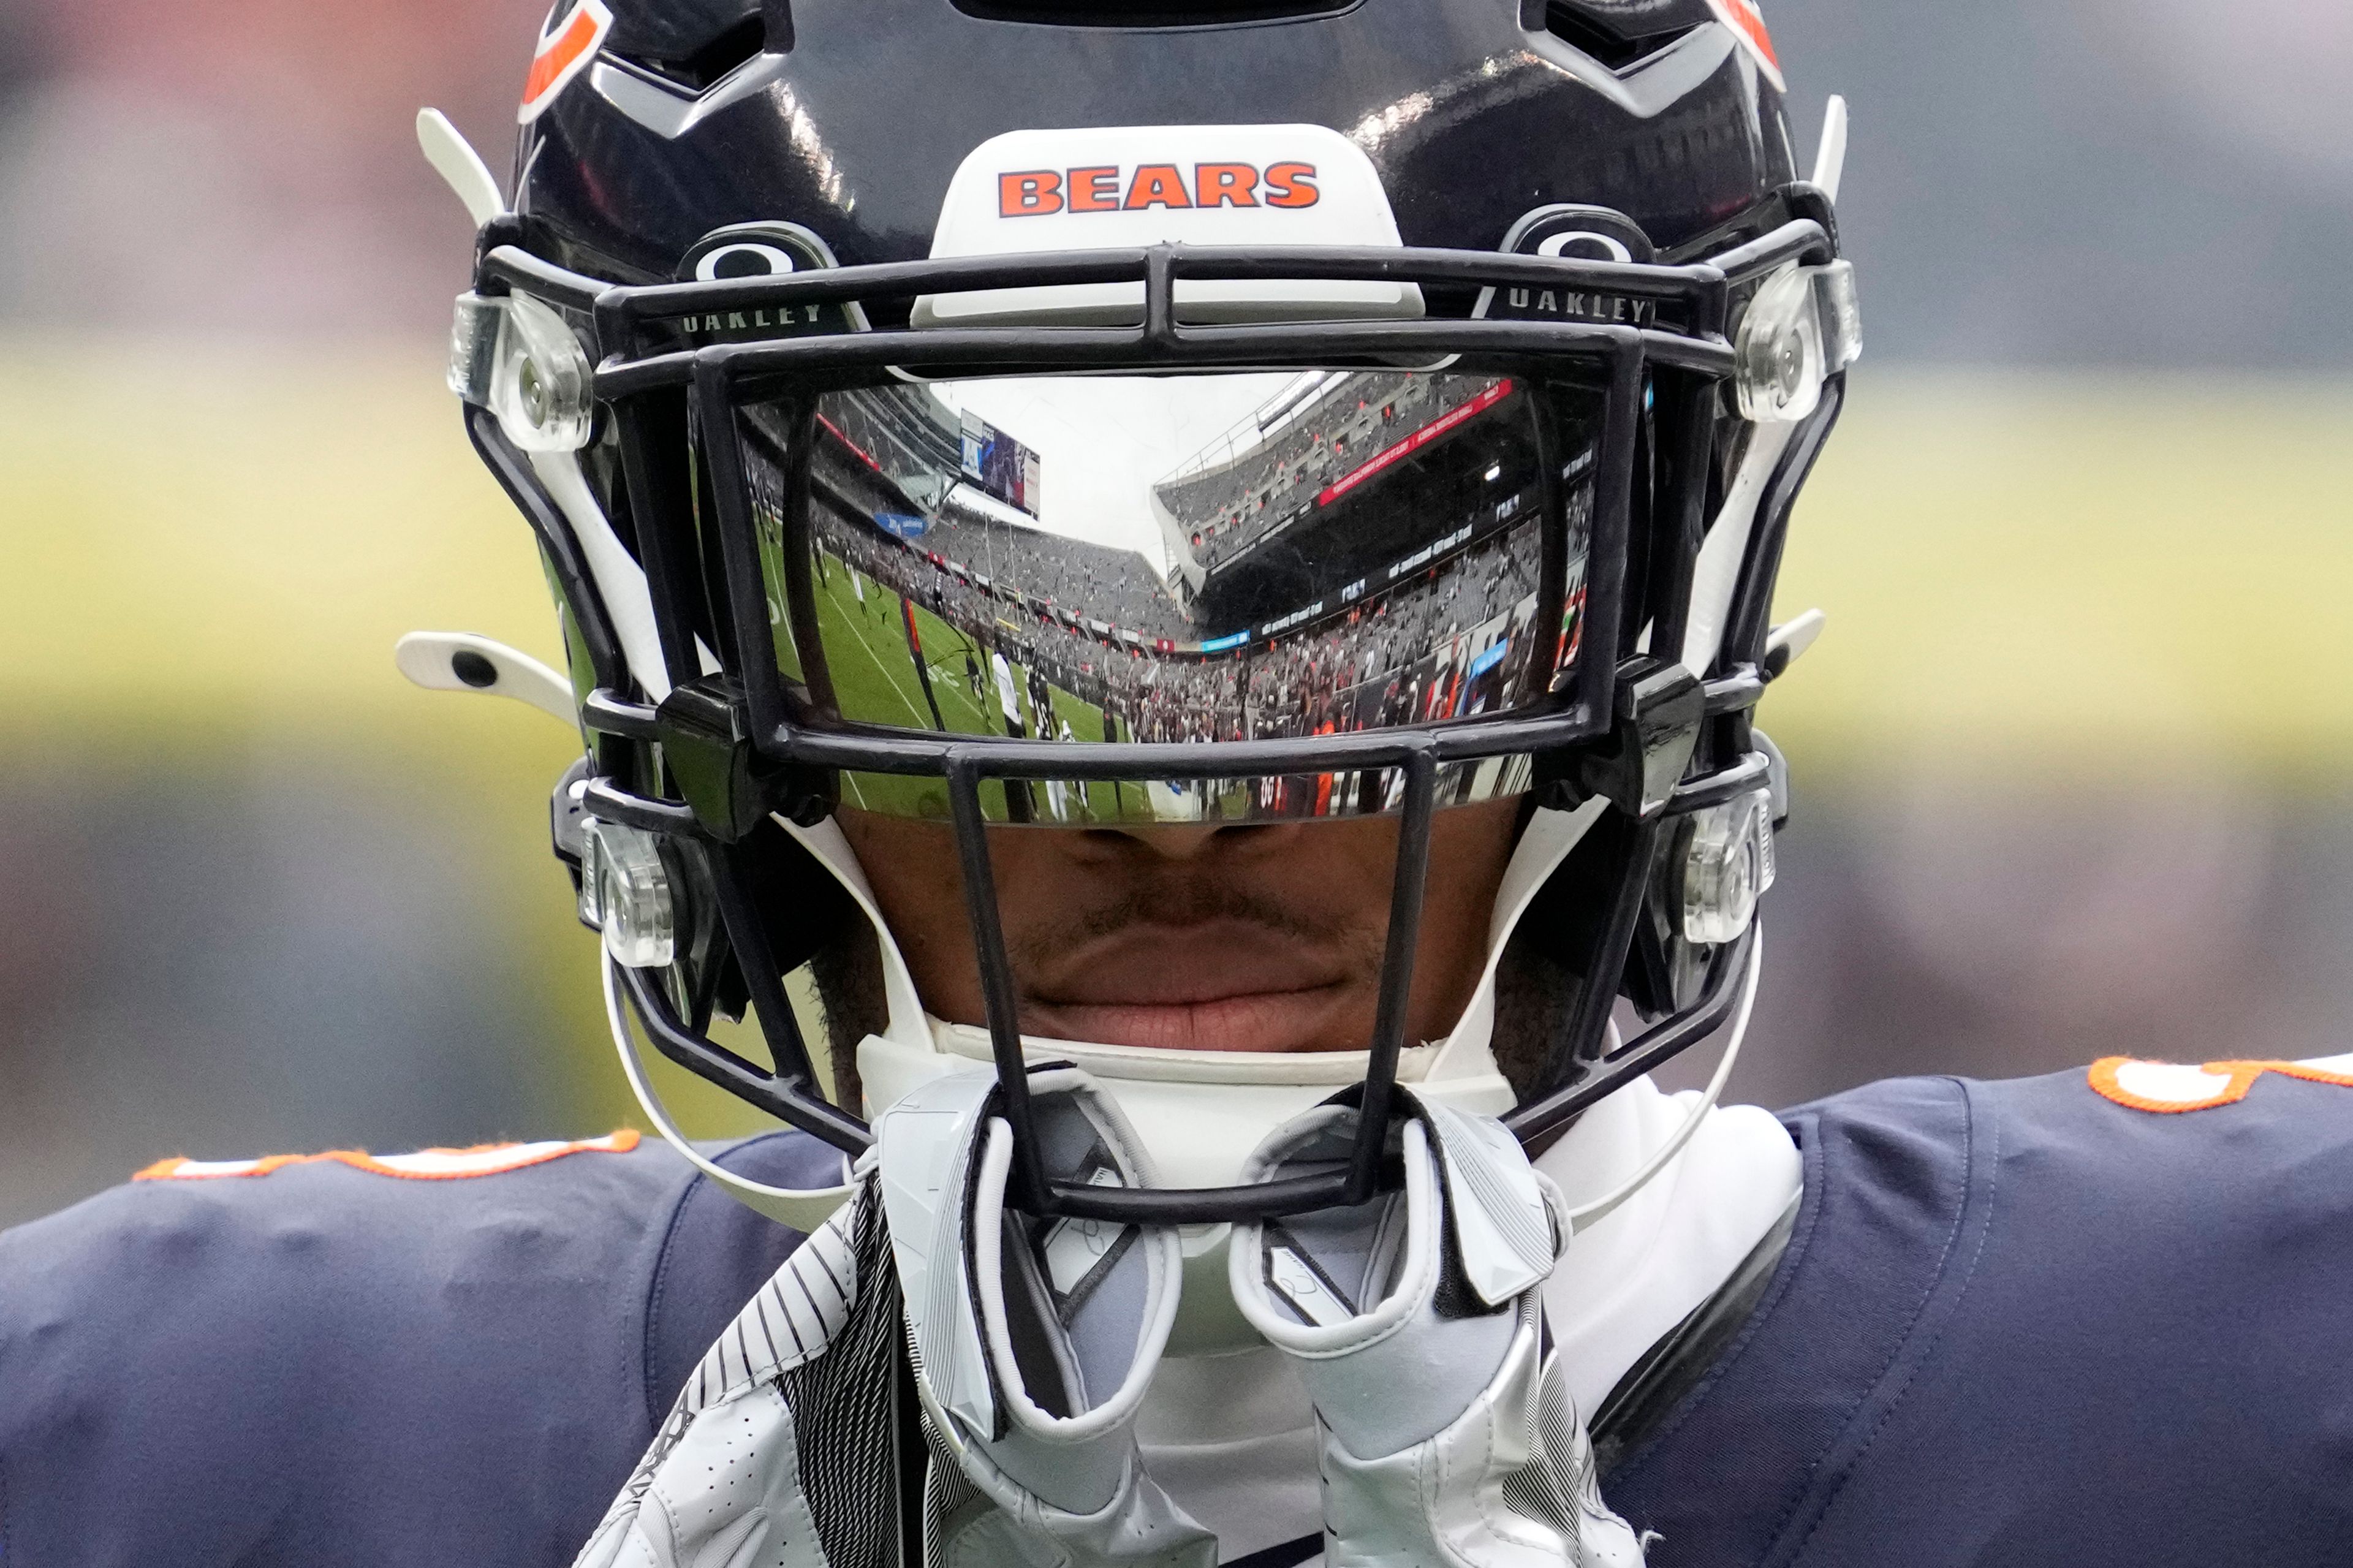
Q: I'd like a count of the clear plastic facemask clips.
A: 4